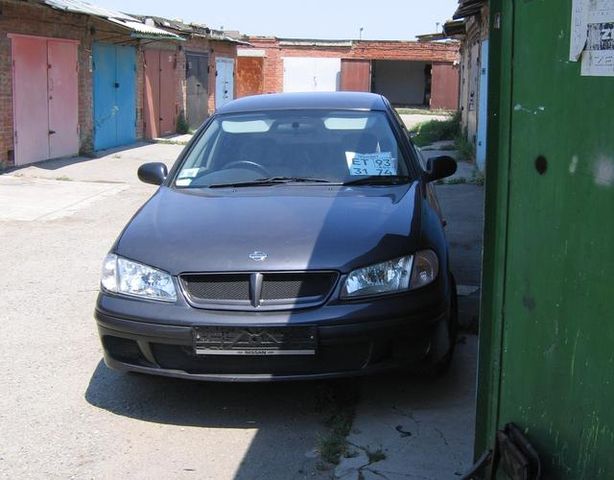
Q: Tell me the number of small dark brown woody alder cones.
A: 0